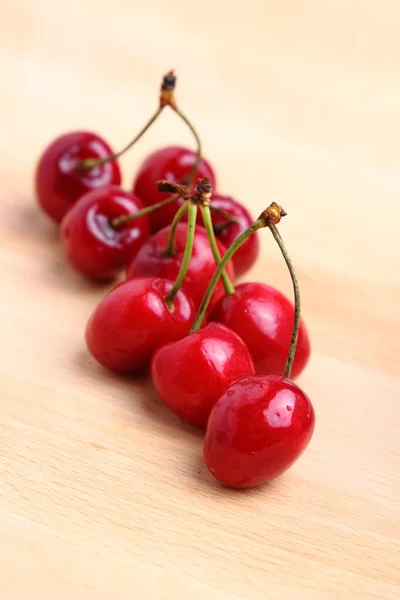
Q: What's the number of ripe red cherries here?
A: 9